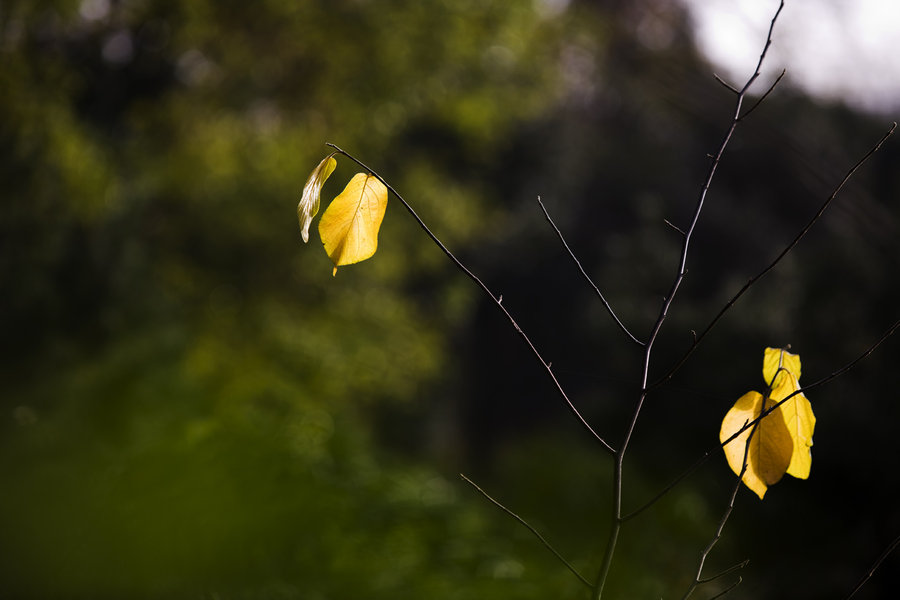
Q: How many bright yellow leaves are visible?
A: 5